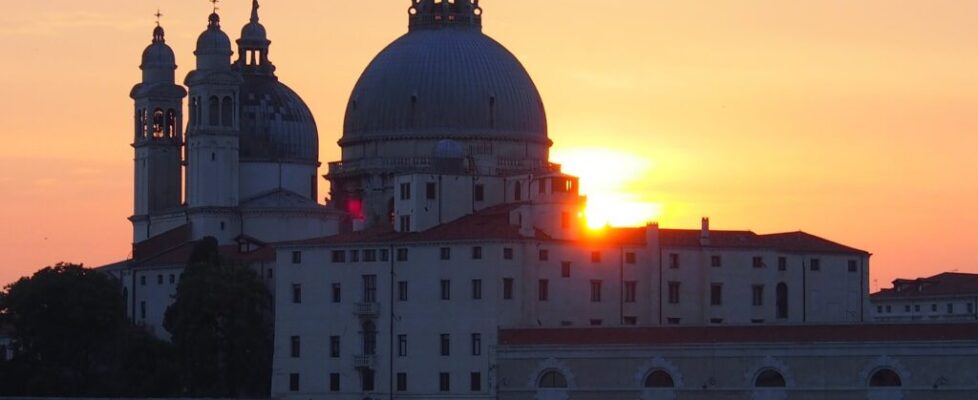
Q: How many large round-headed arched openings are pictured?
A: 4